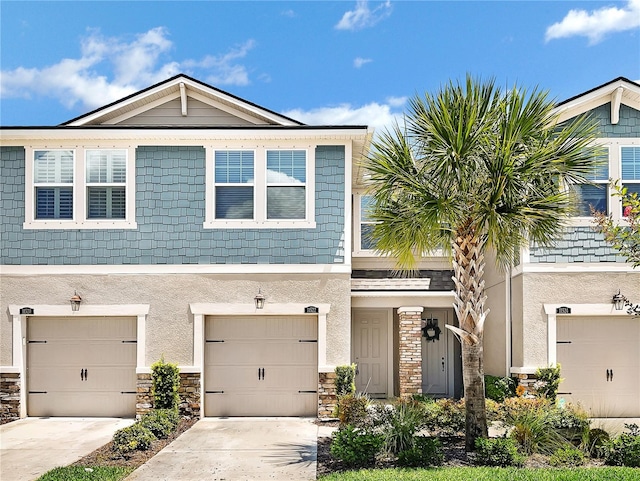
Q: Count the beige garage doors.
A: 3